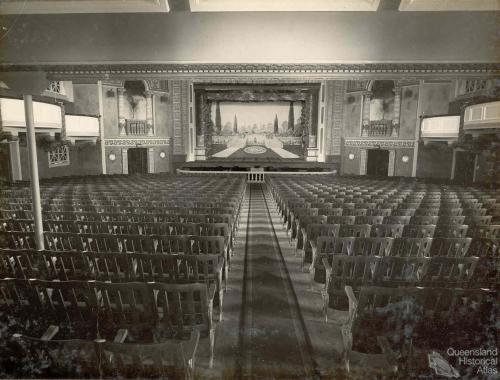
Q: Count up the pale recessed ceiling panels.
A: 3